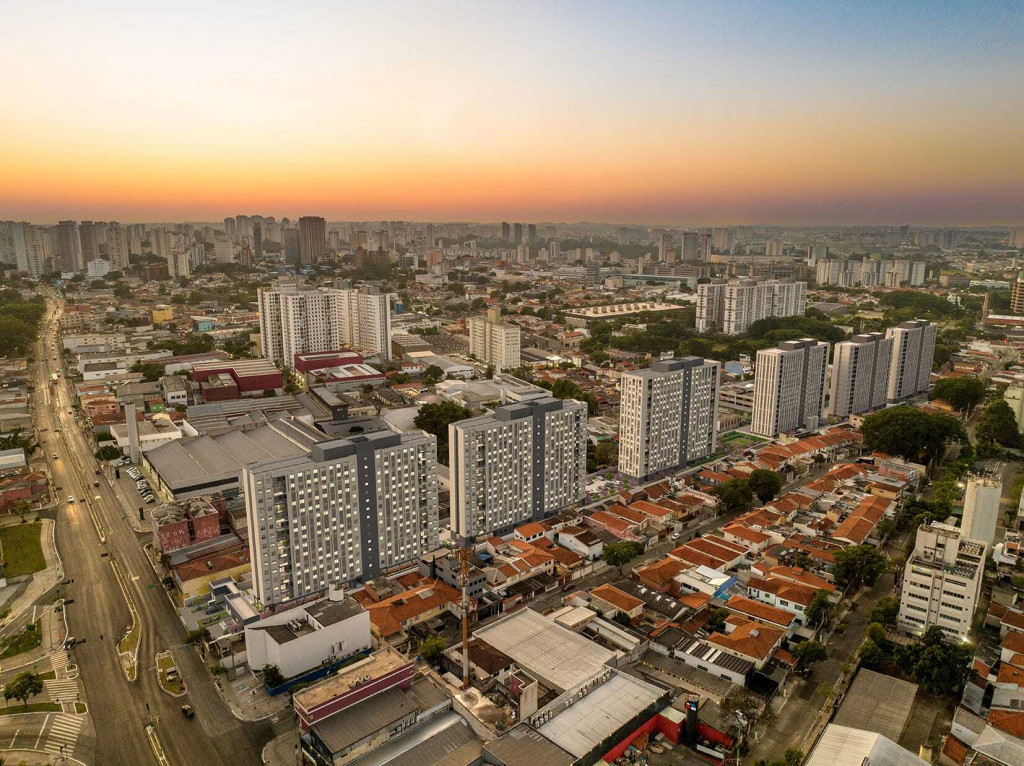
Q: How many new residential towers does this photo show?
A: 6